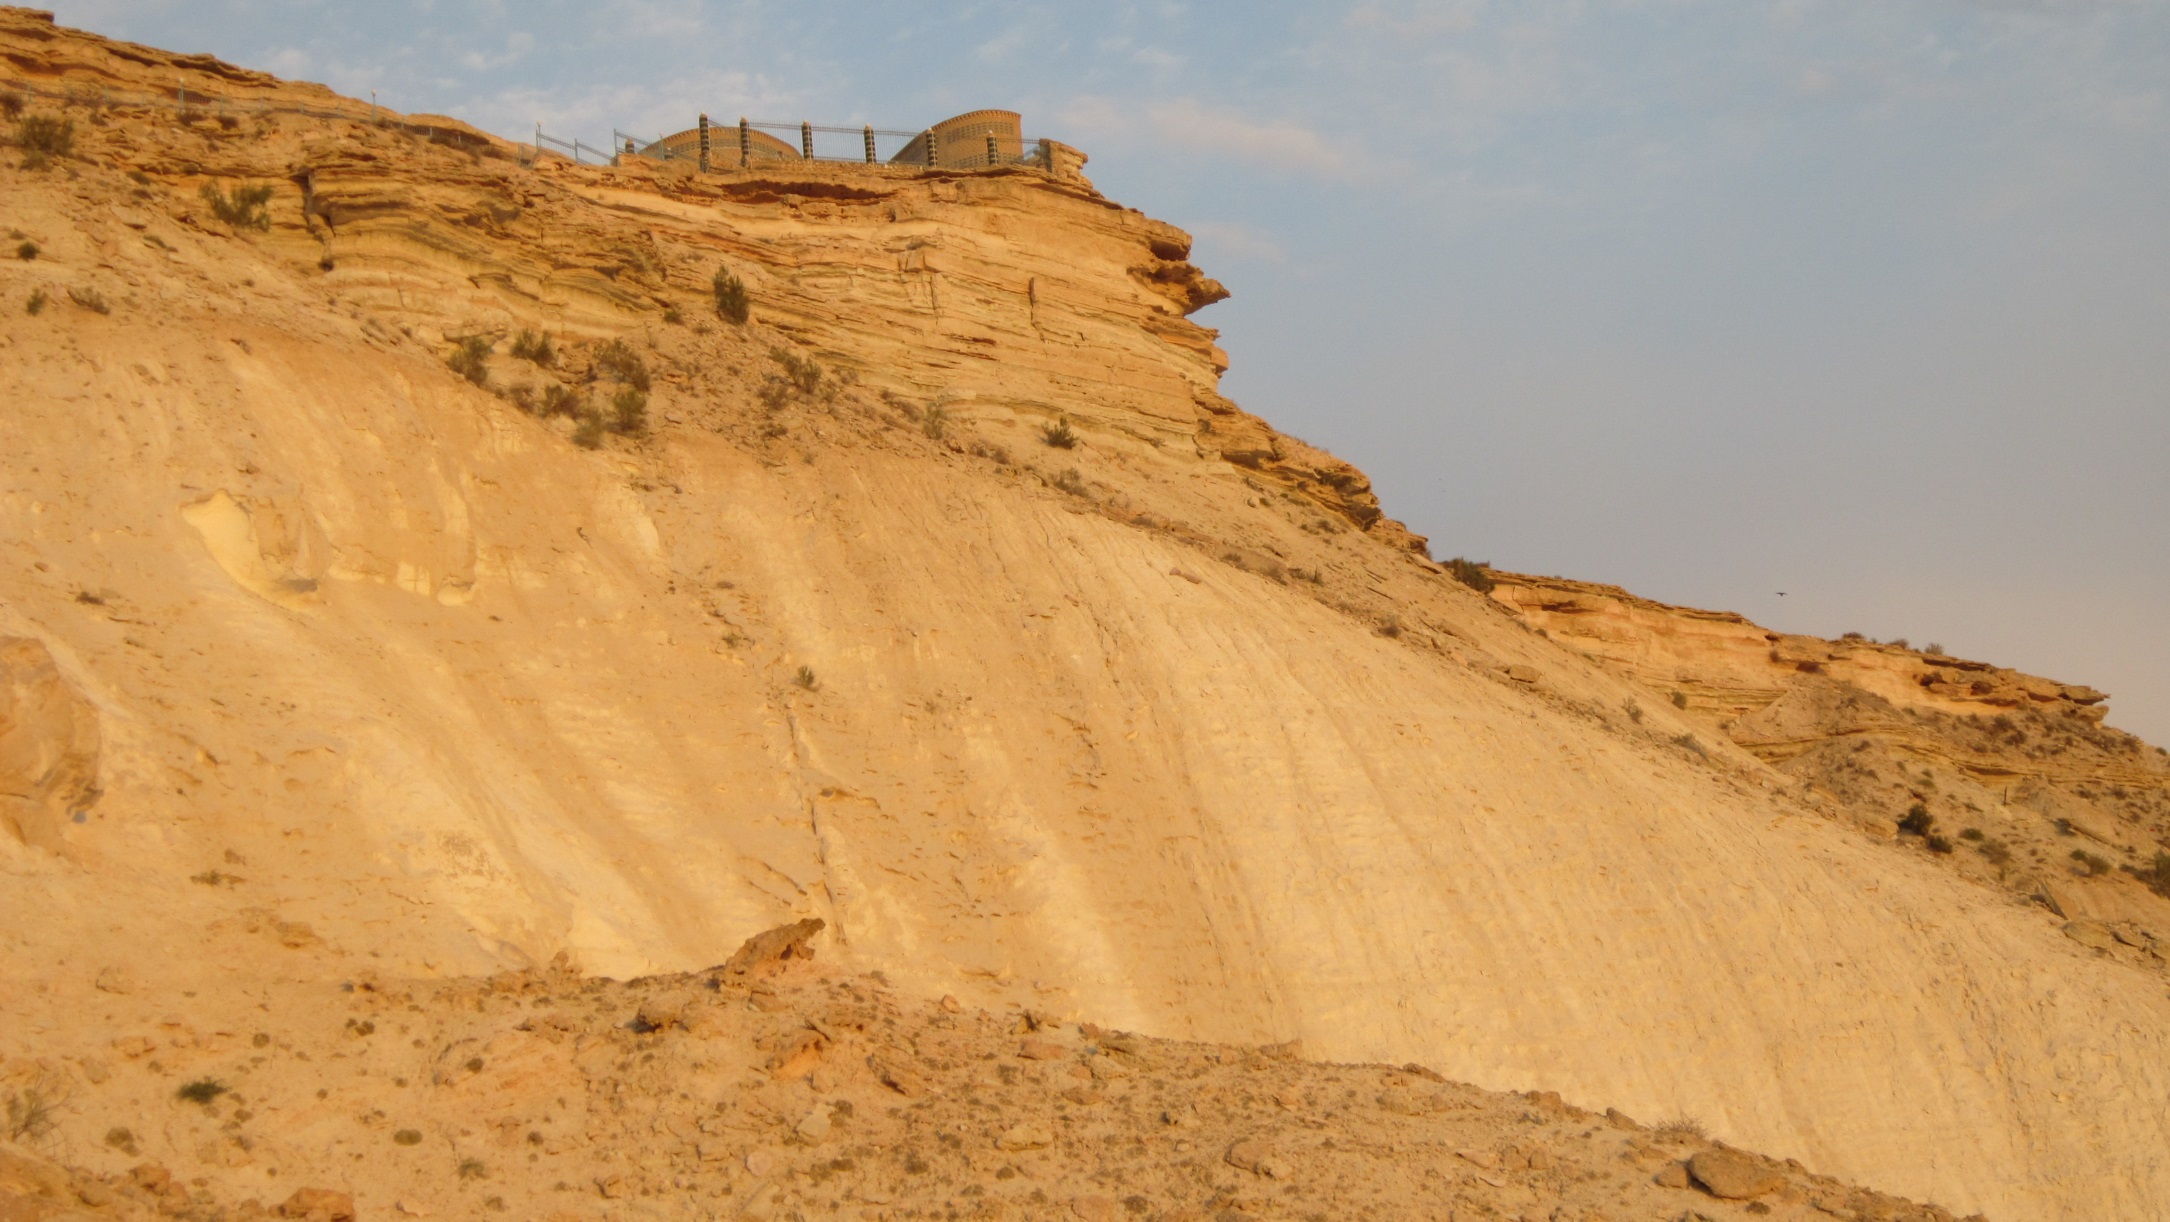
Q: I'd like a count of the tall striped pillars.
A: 6